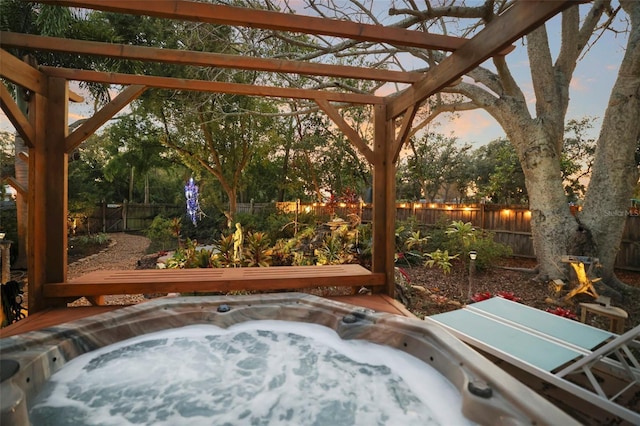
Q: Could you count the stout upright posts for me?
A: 2